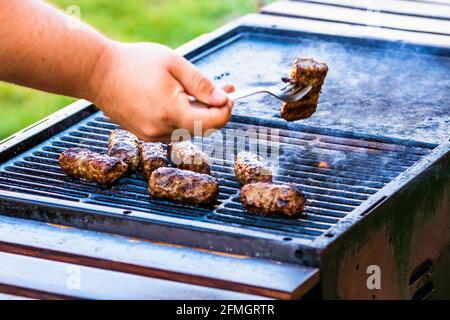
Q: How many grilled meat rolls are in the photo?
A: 8